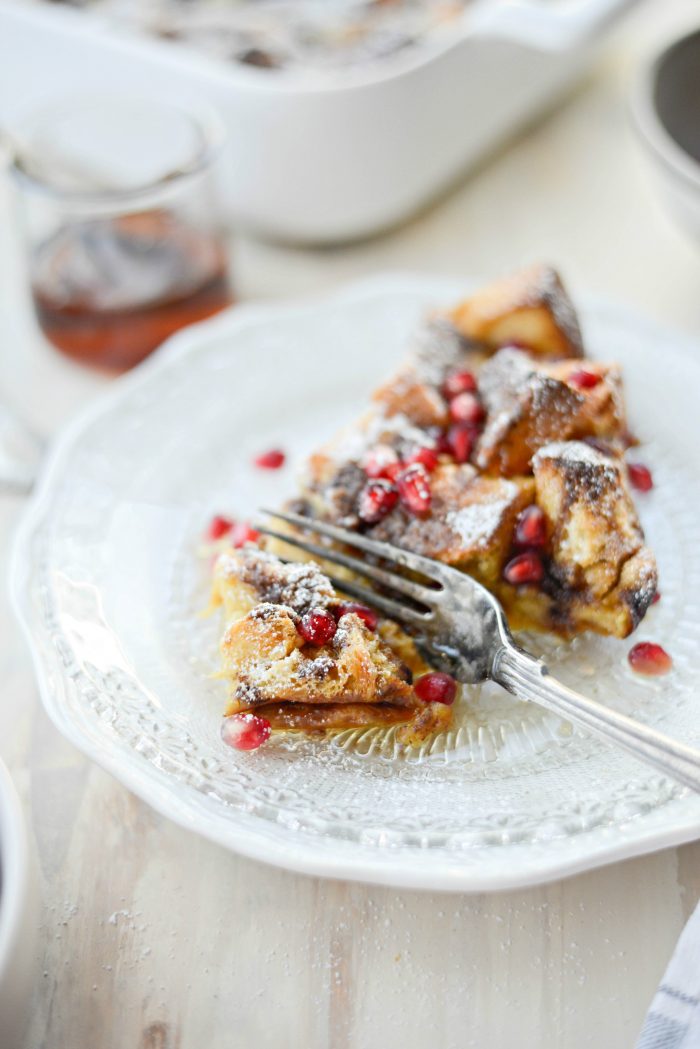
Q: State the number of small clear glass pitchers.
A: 1